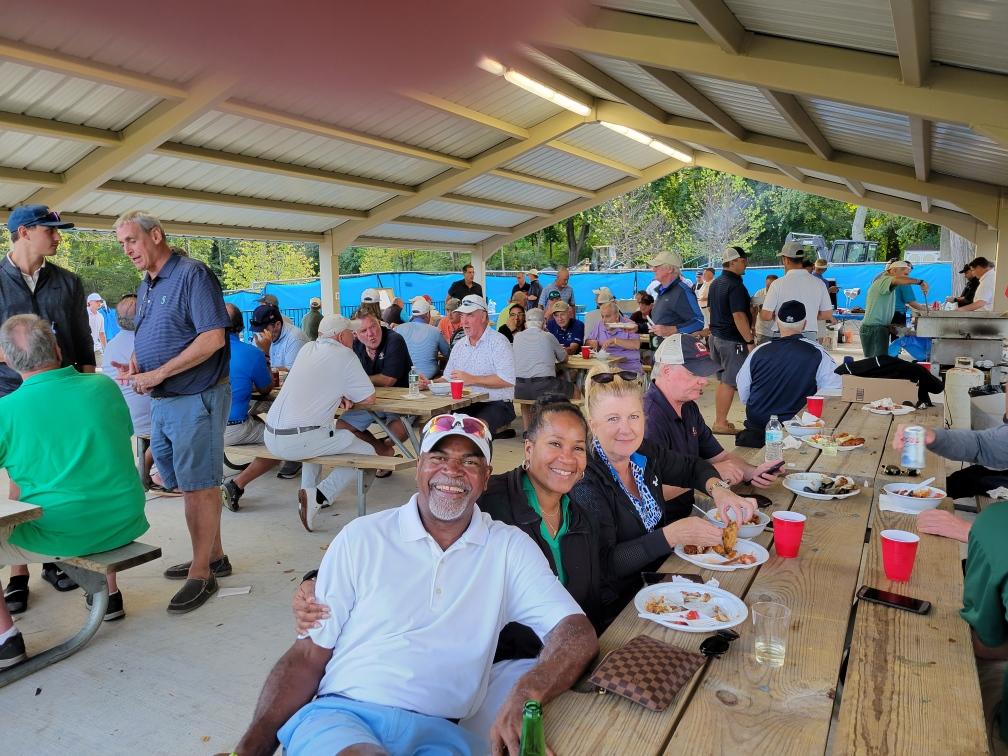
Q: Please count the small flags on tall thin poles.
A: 0